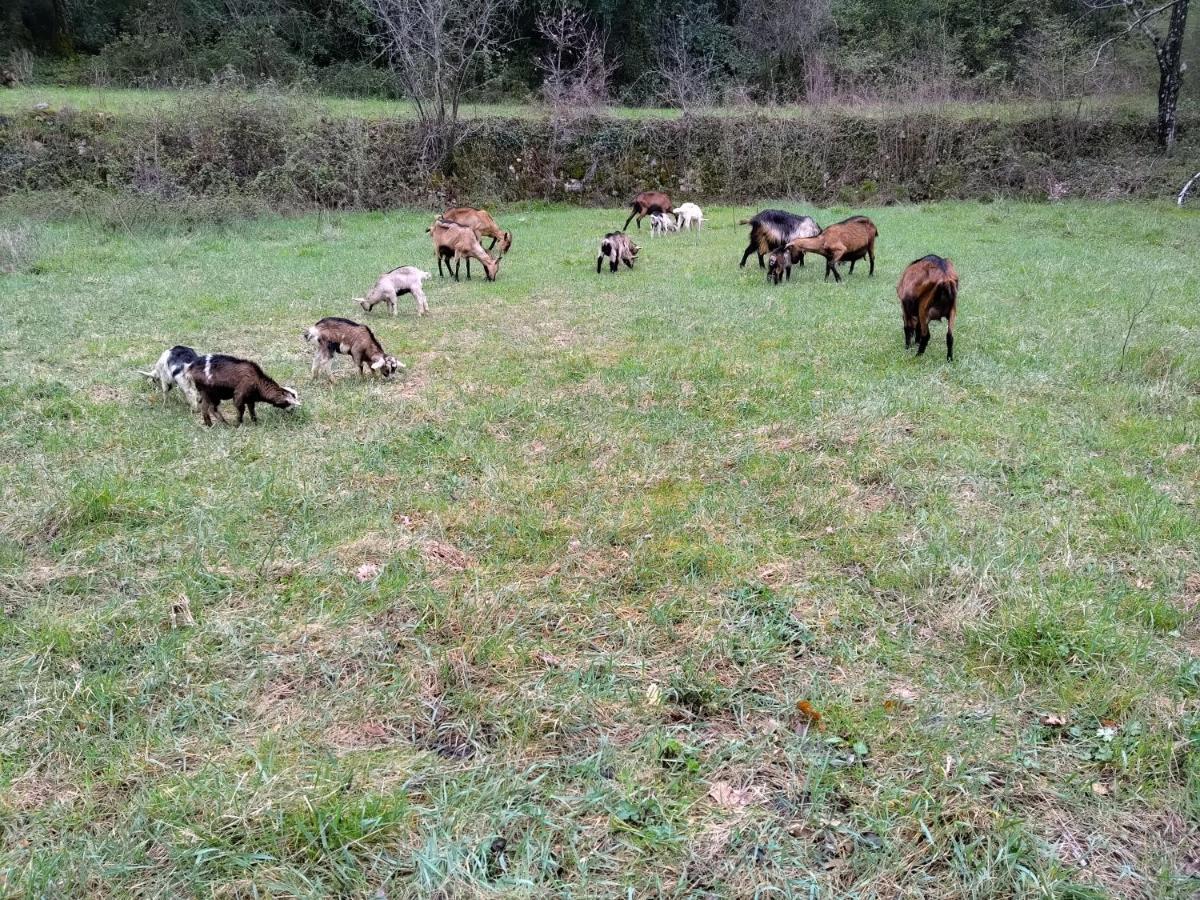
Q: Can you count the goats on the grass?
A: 14